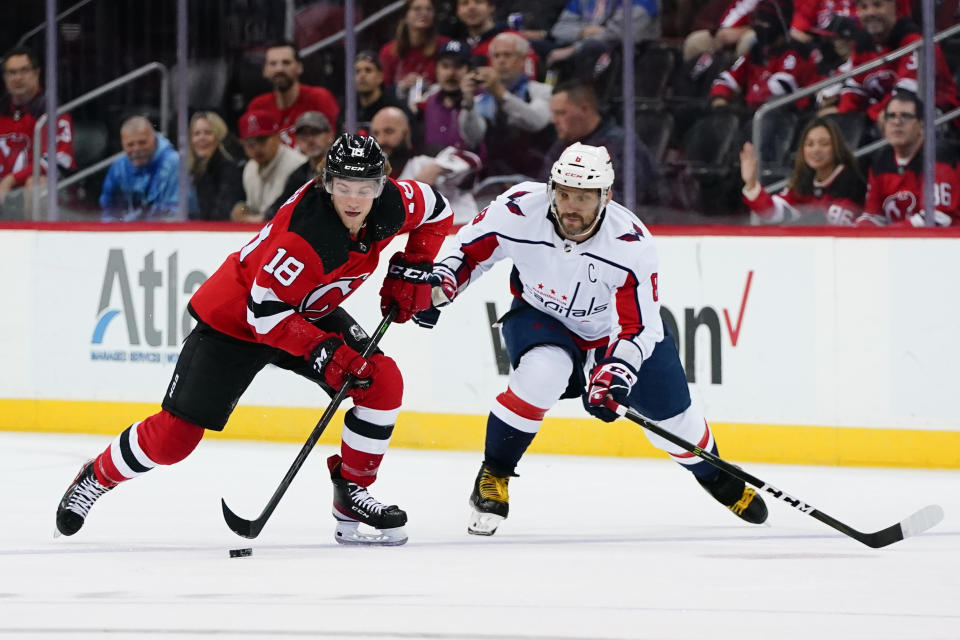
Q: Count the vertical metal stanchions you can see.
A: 5